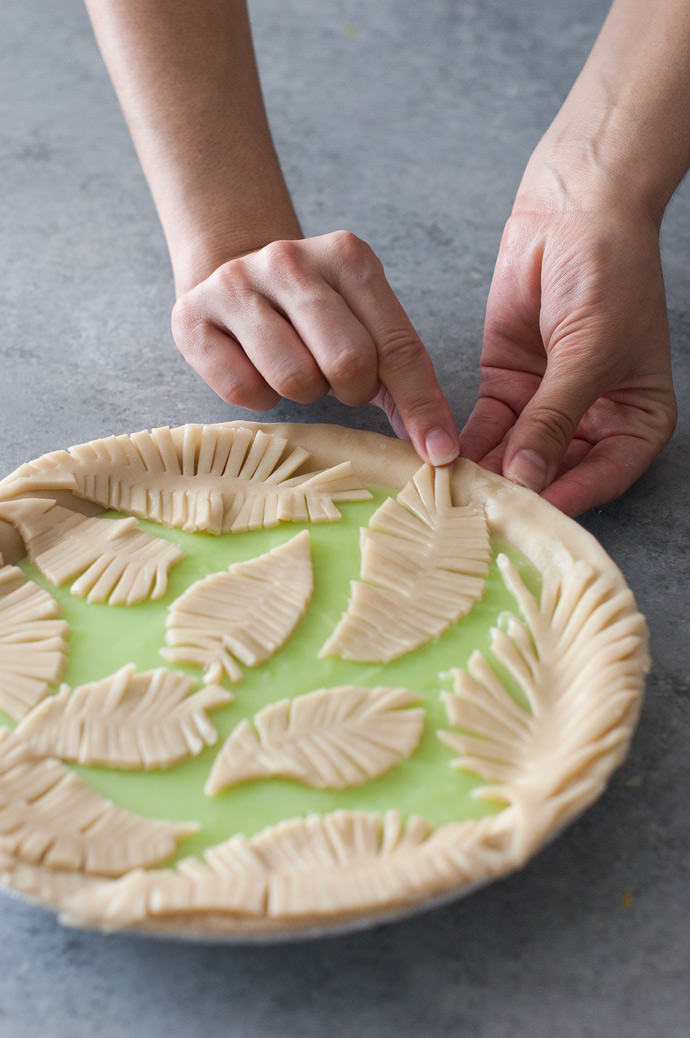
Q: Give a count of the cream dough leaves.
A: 10